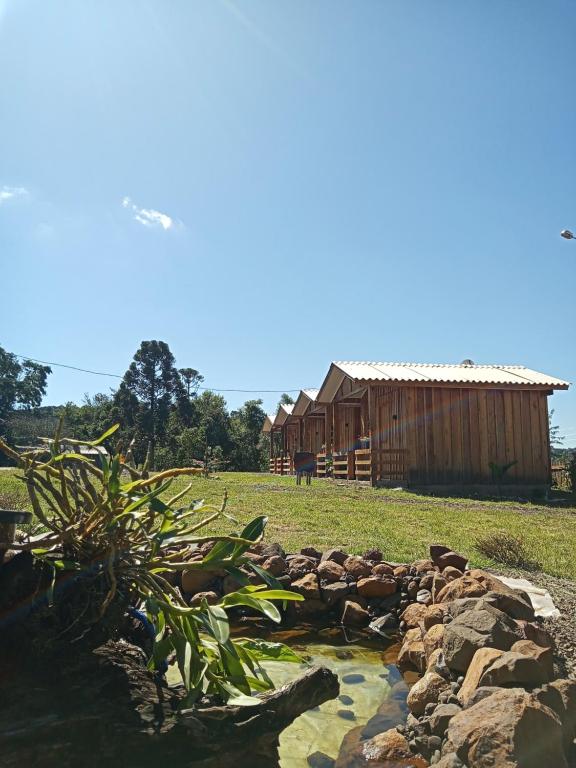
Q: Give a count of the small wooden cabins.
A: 4